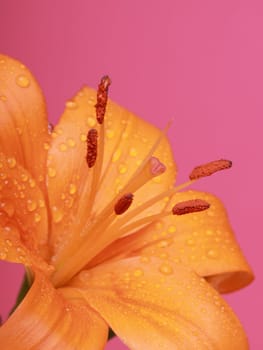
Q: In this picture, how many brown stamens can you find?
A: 5